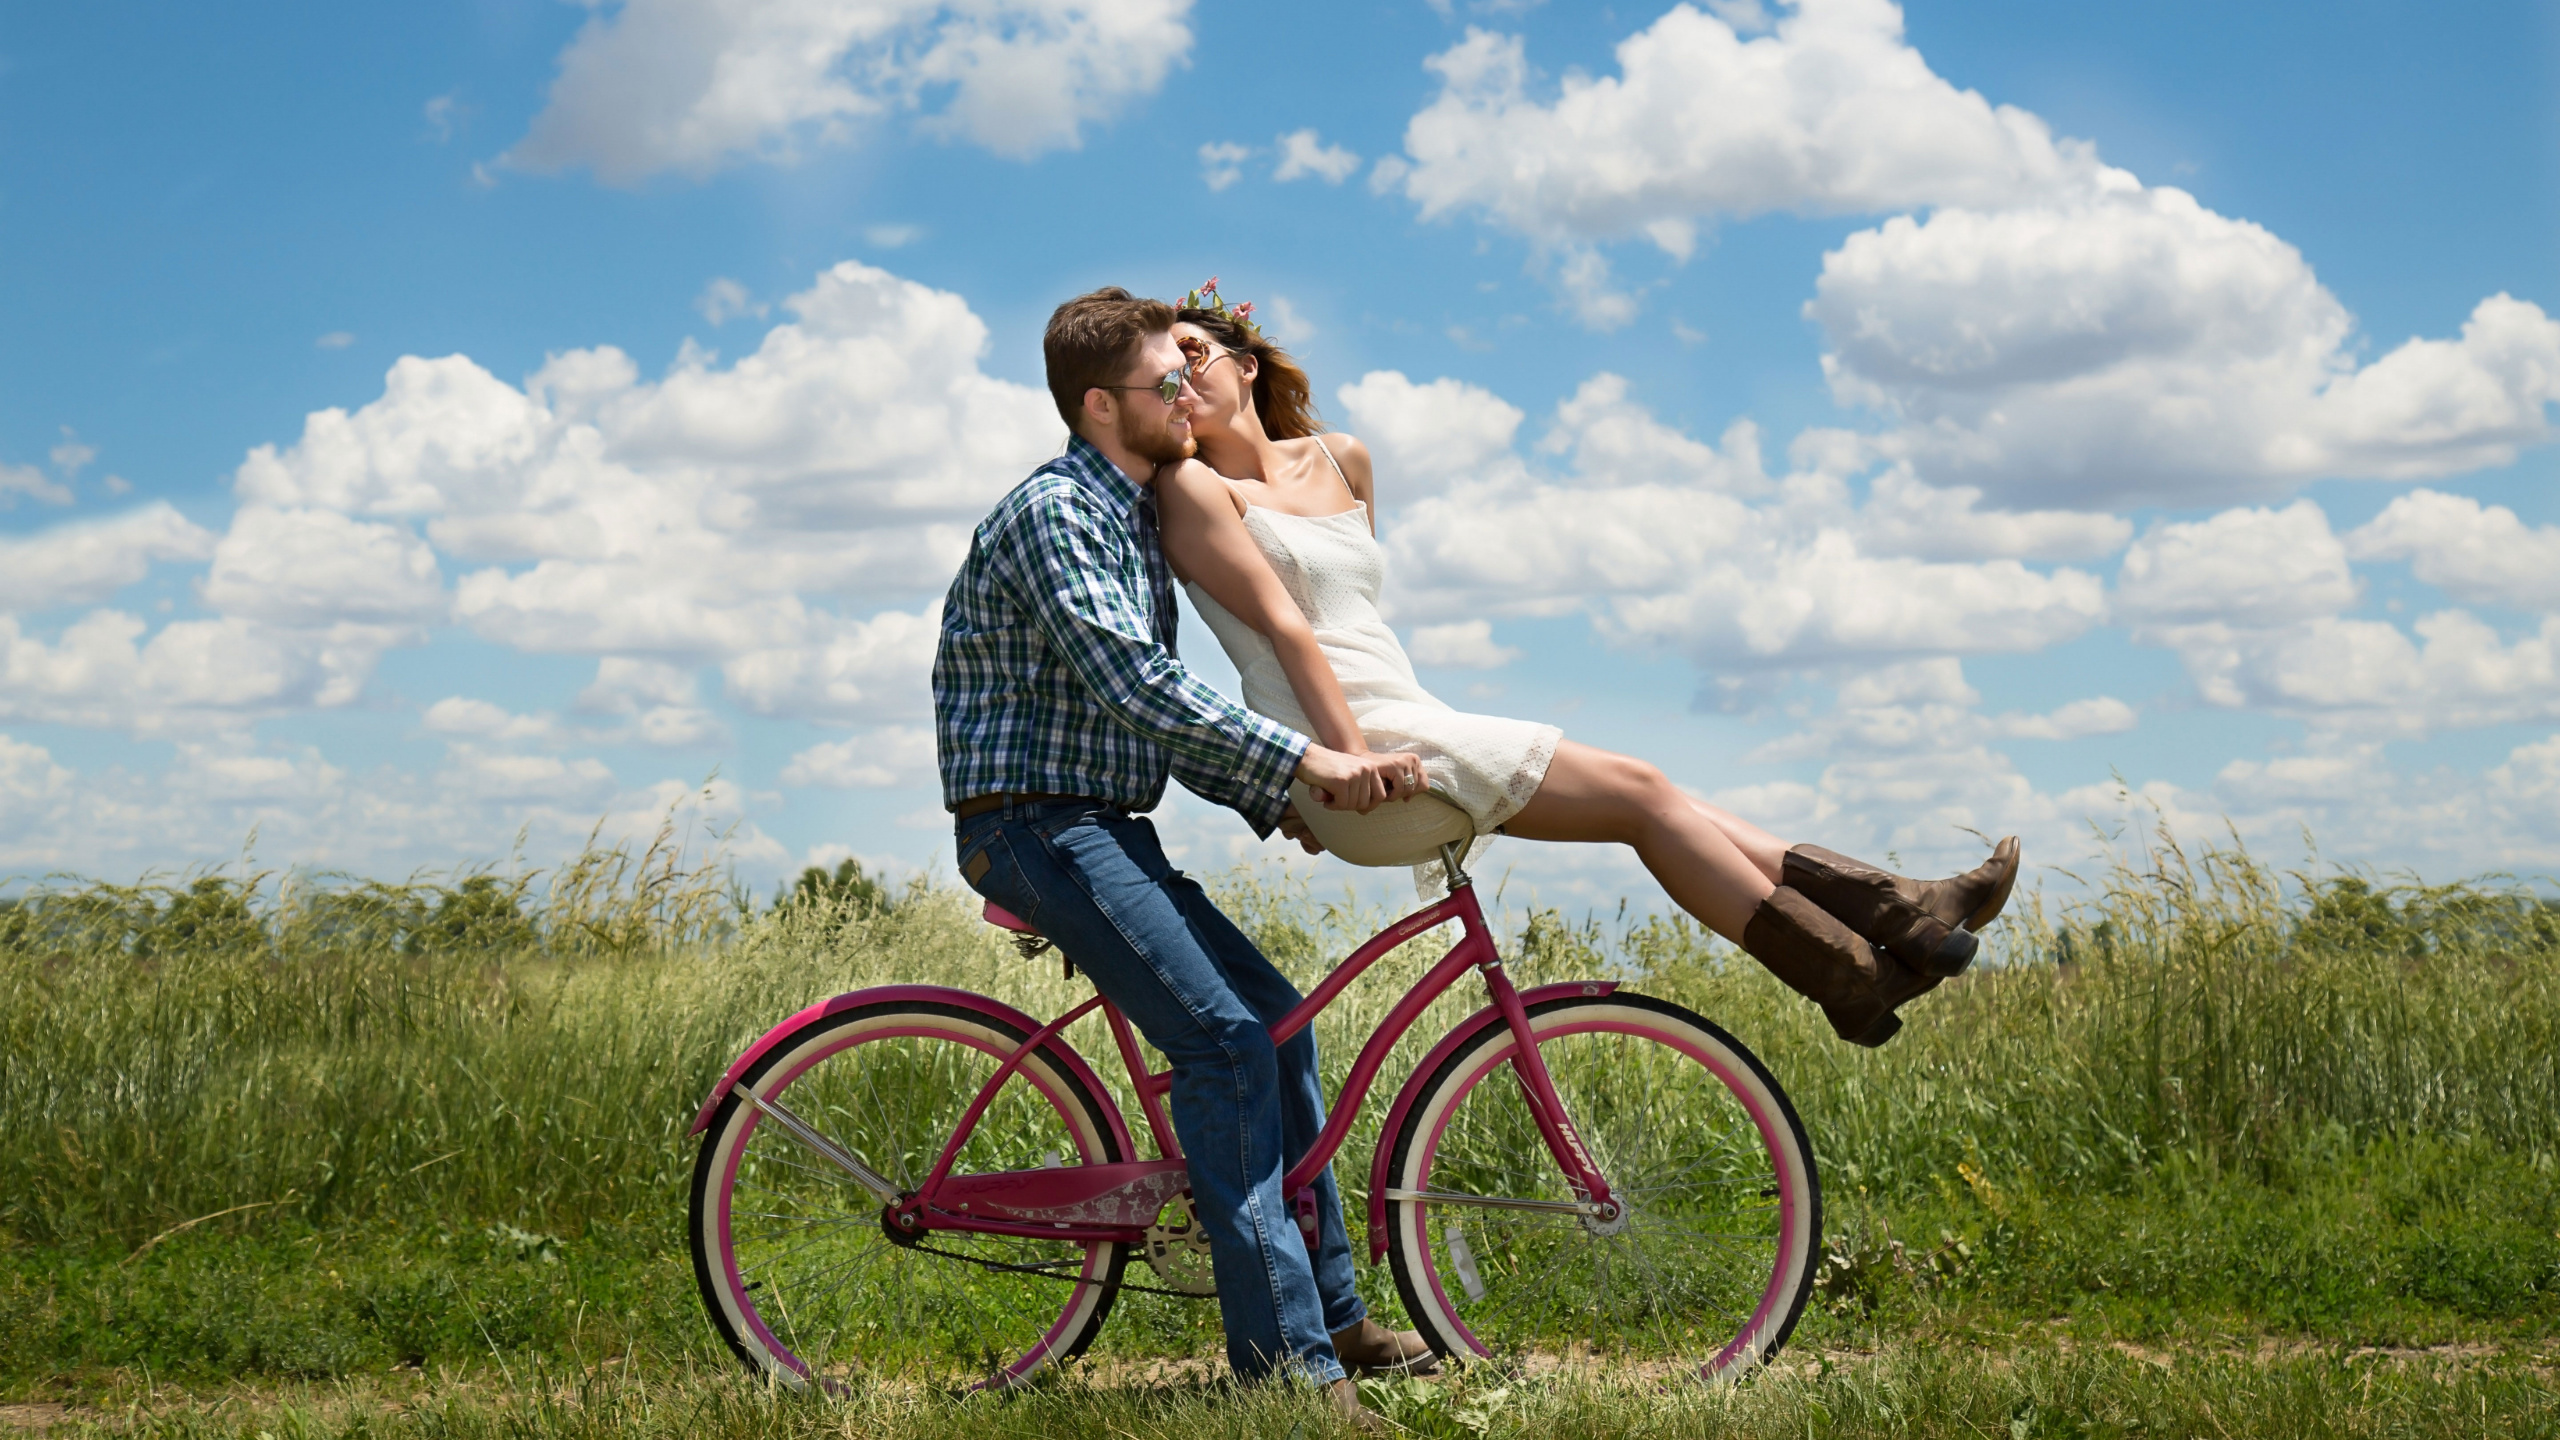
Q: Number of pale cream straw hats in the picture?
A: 0